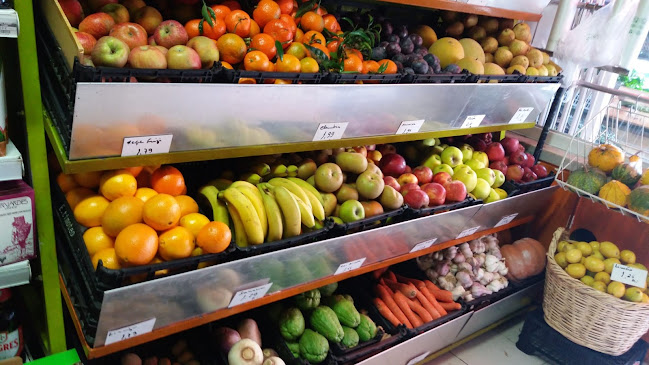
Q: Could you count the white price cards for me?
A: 13